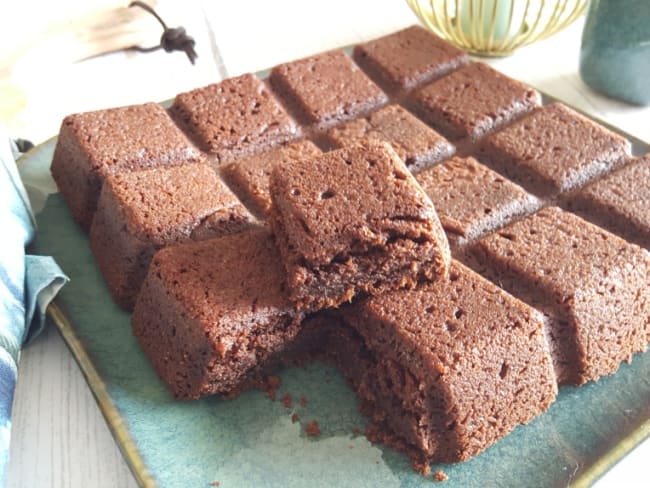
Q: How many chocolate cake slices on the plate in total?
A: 15